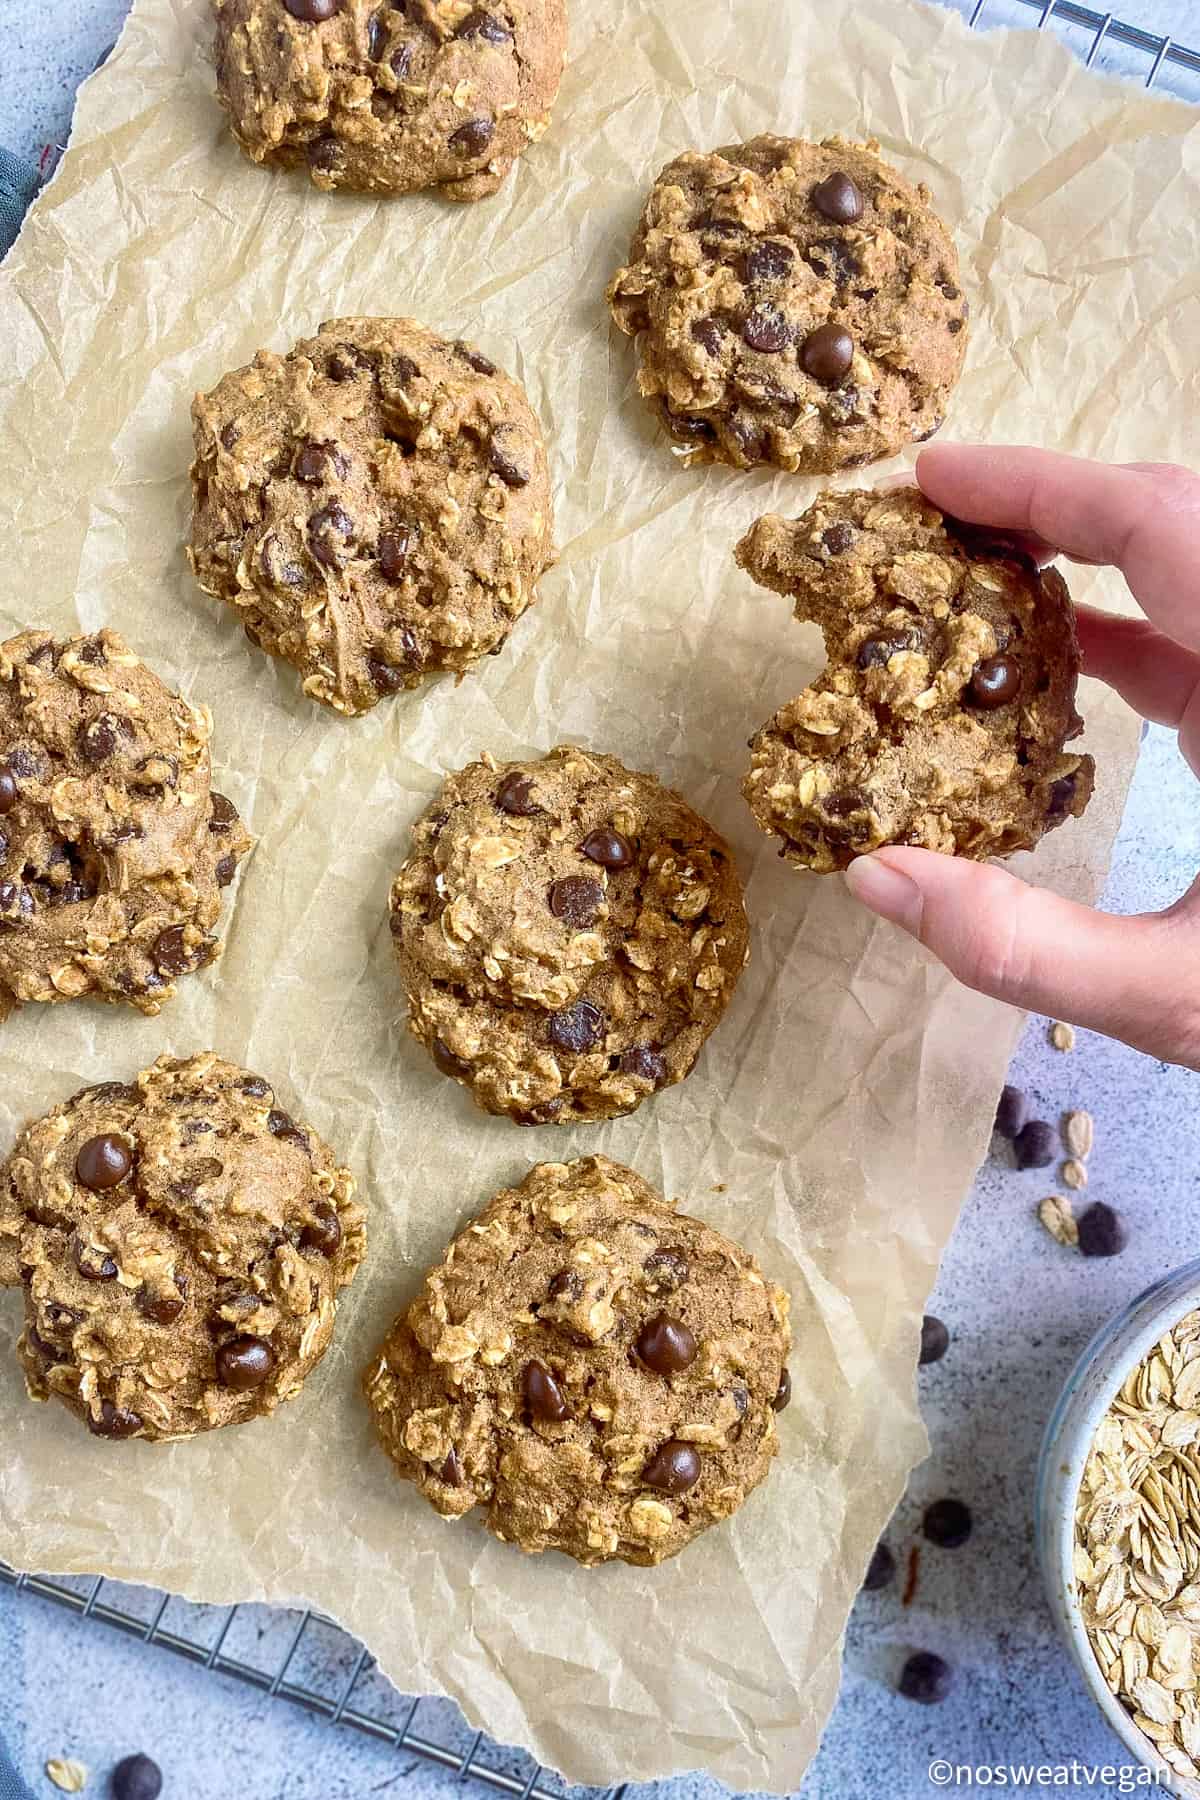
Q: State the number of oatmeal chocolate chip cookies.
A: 8